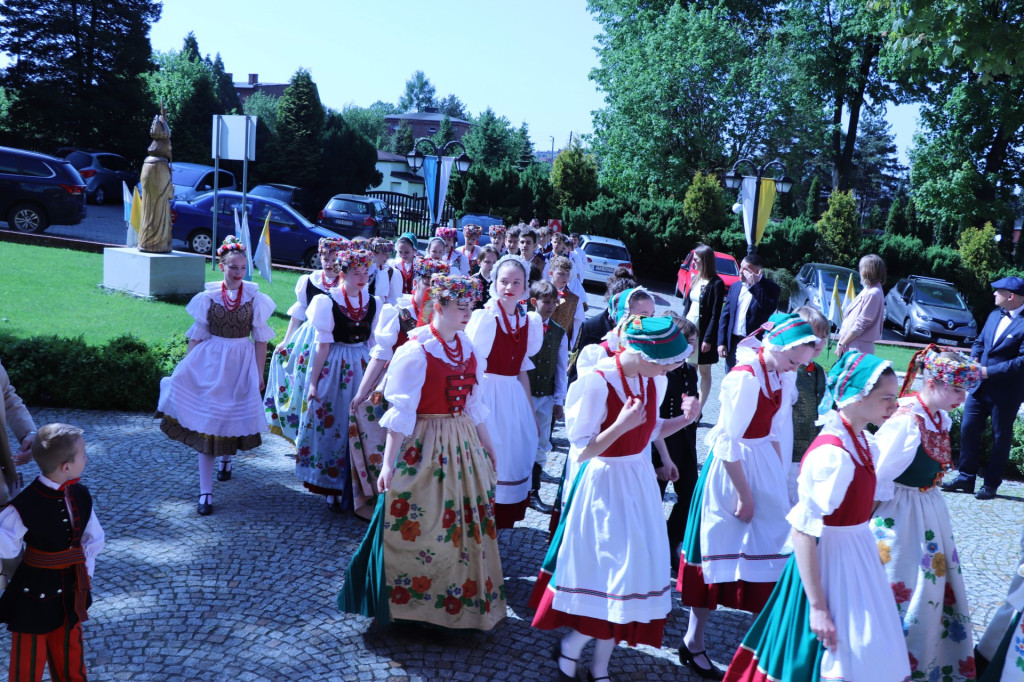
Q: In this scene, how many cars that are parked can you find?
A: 11